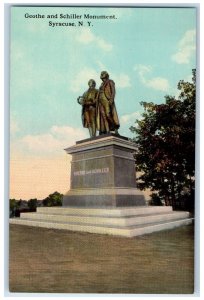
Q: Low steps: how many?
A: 3